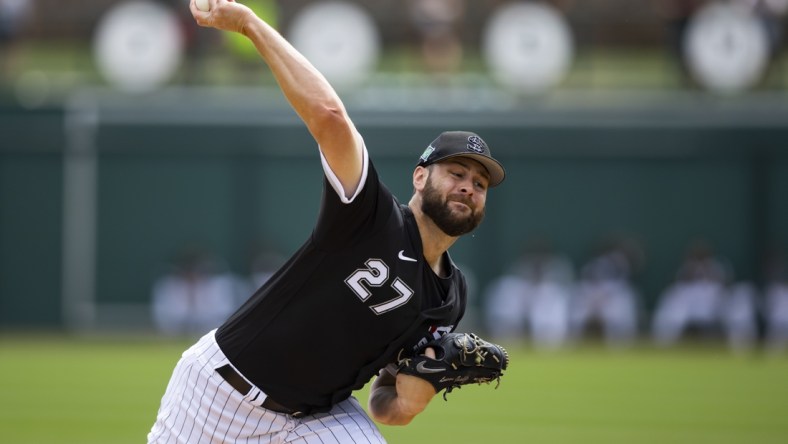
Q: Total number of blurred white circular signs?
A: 4